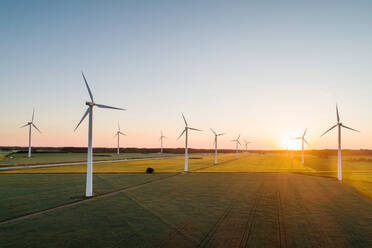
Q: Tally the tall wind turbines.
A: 10